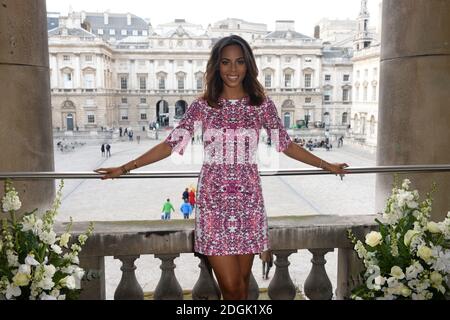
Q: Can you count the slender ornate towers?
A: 1